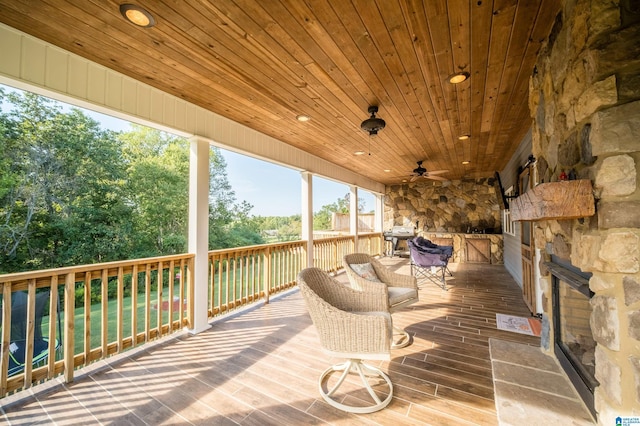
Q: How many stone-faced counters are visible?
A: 1